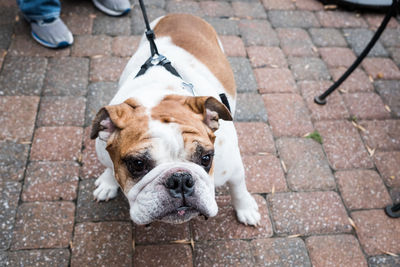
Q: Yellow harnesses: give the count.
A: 0